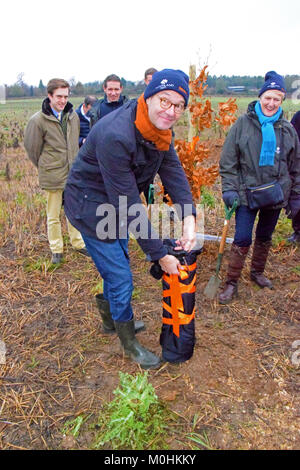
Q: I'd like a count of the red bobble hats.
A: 0